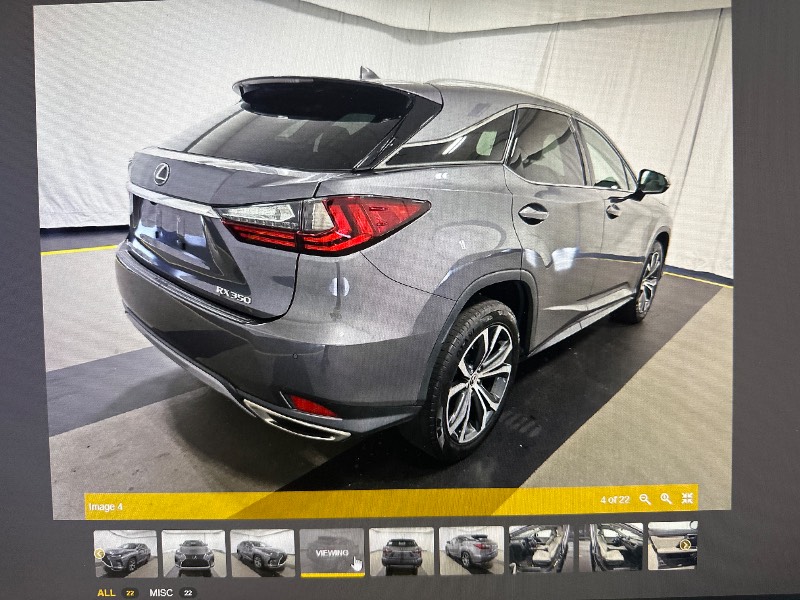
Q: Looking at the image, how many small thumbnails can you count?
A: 9